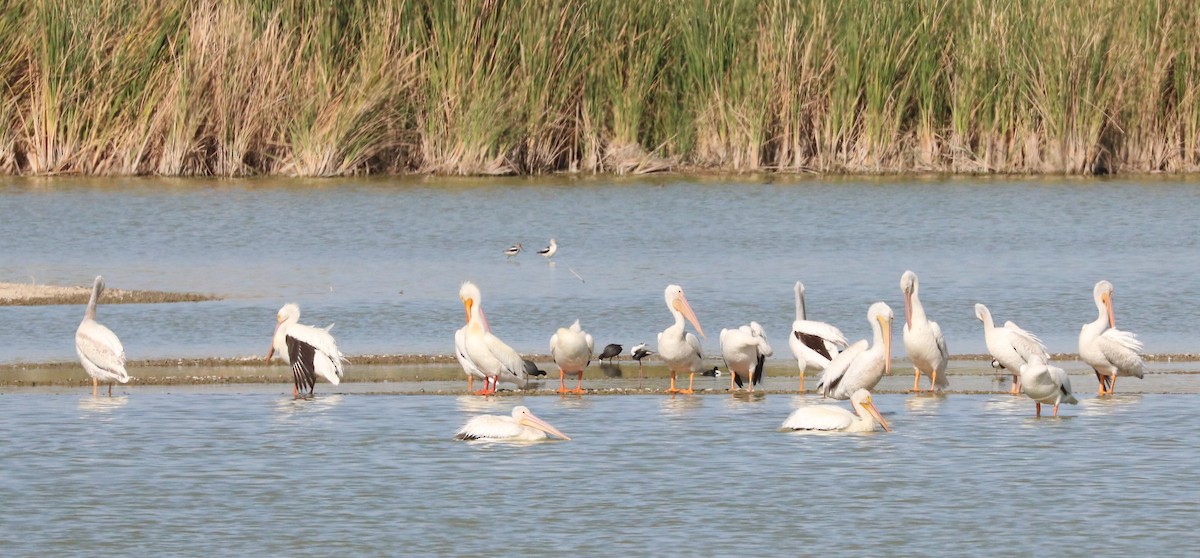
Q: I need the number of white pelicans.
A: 15